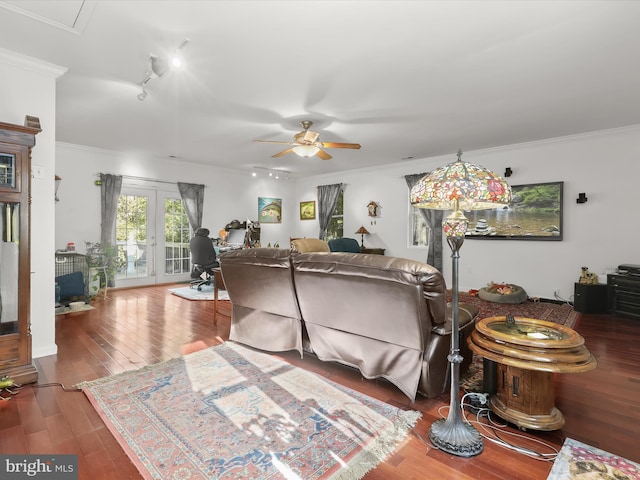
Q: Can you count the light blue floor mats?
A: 1